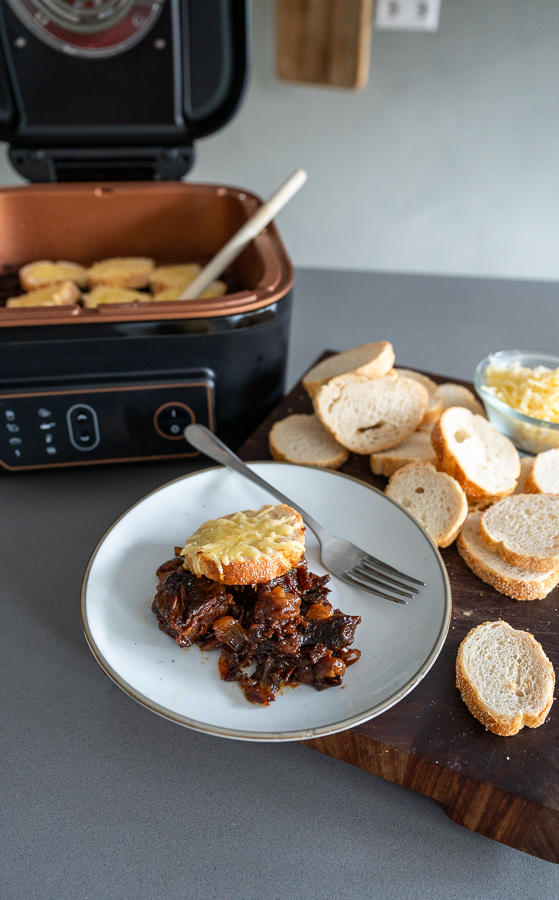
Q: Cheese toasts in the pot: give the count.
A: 6